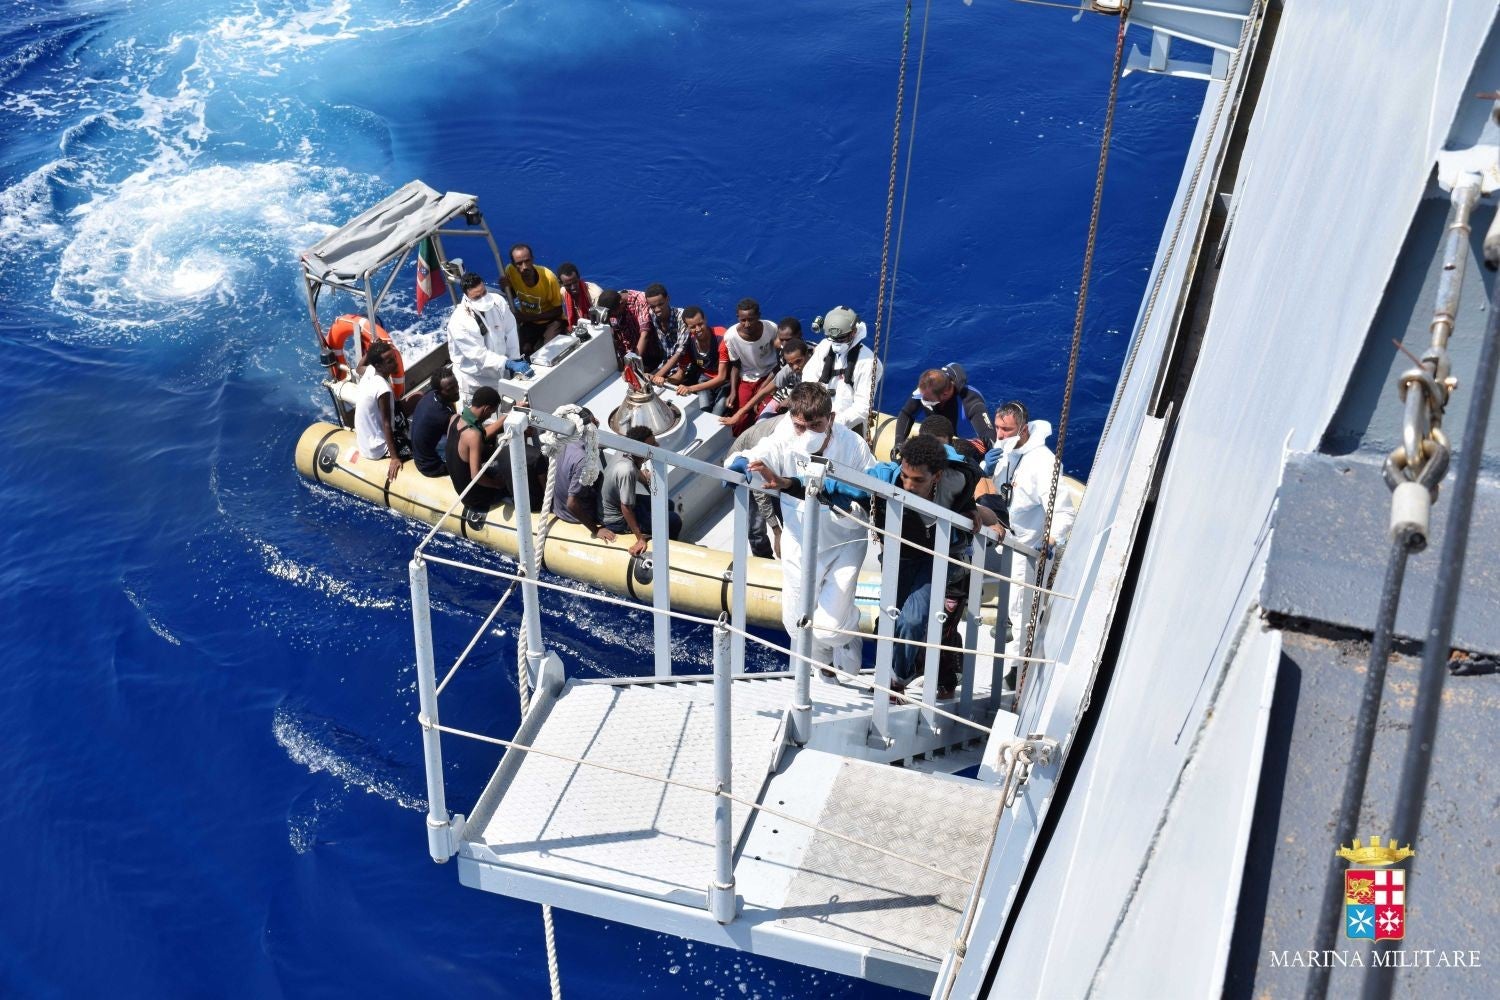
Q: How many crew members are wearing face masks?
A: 5